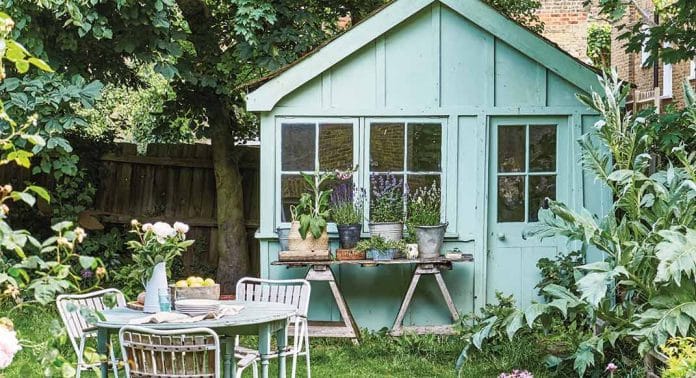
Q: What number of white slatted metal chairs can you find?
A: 3